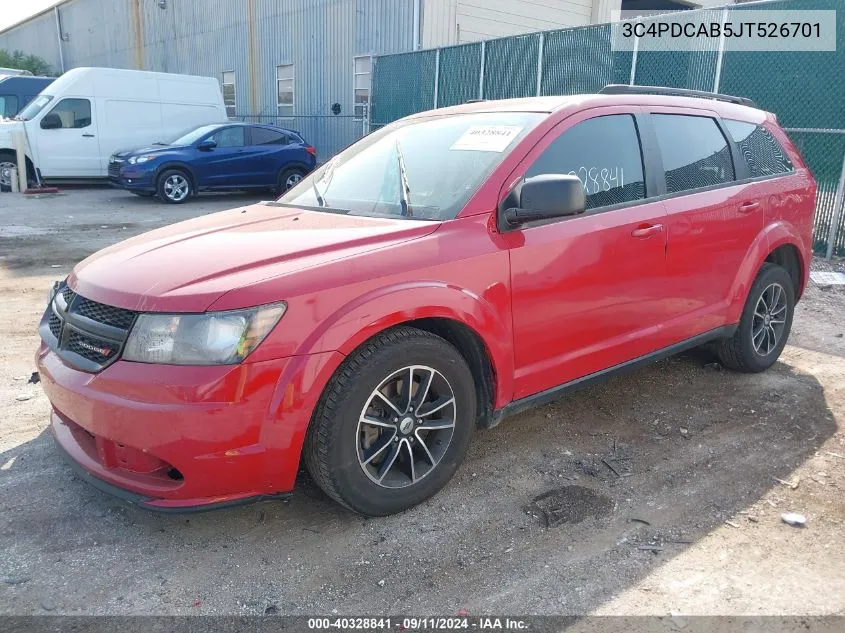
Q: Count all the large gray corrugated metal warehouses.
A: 1